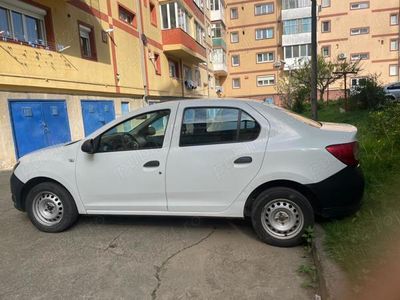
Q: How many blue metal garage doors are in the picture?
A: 2